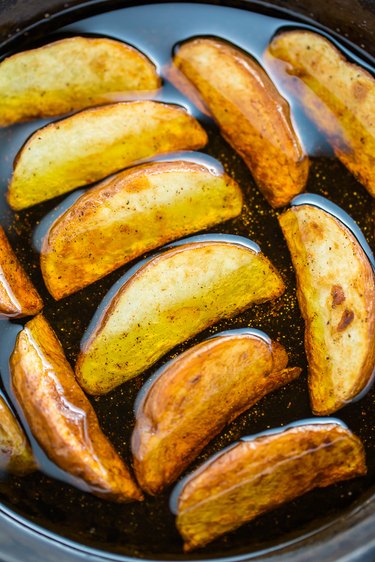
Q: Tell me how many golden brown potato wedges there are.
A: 12